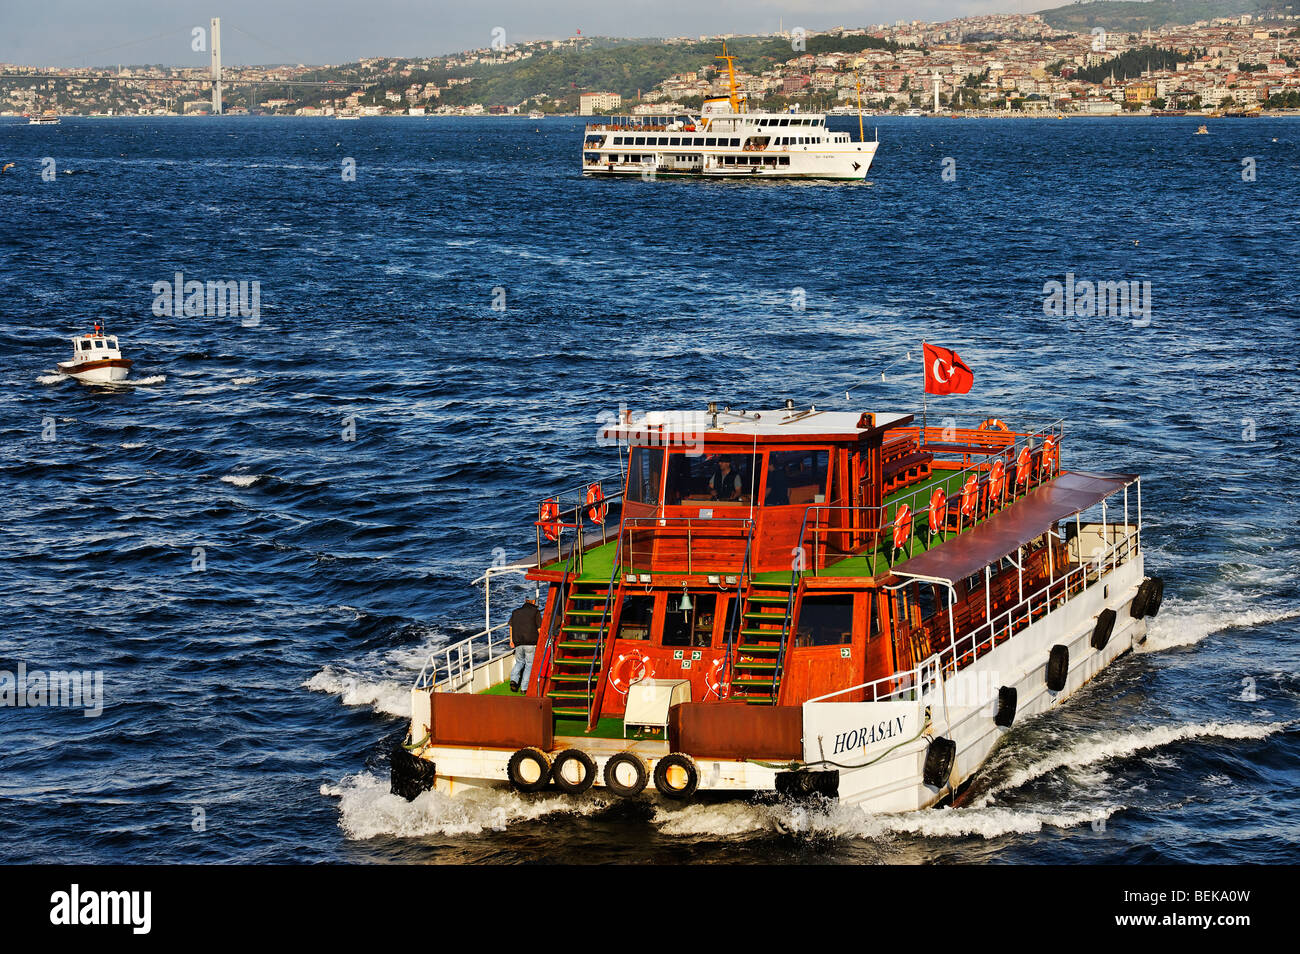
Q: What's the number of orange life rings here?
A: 11